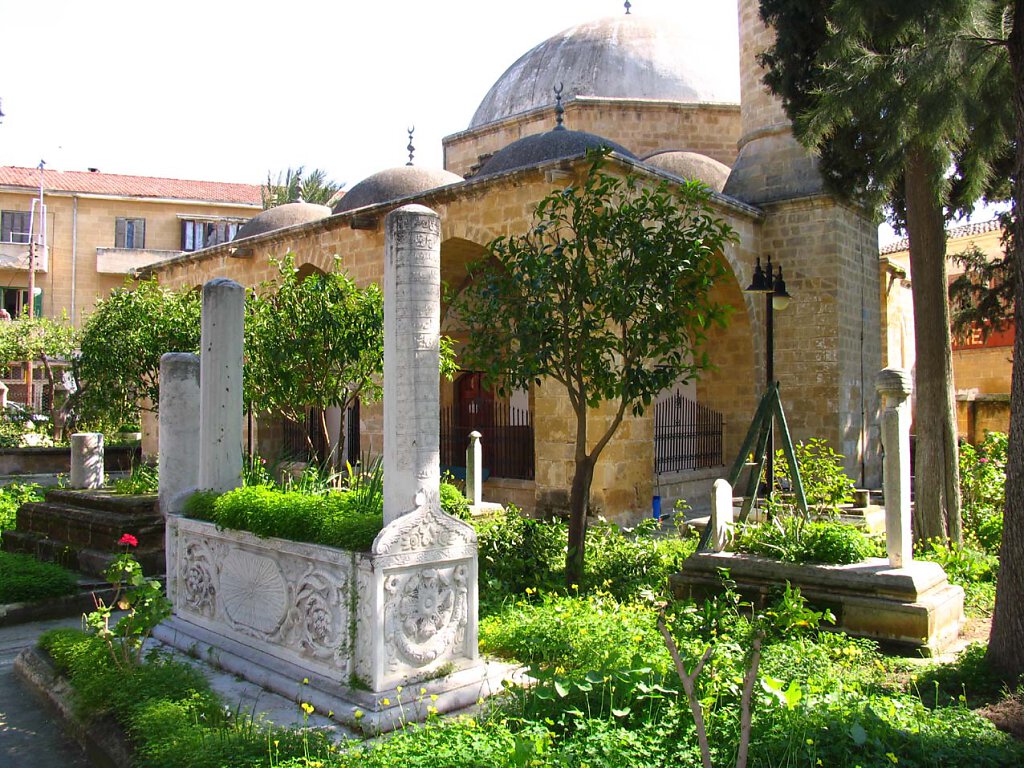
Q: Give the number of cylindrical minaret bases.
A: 1